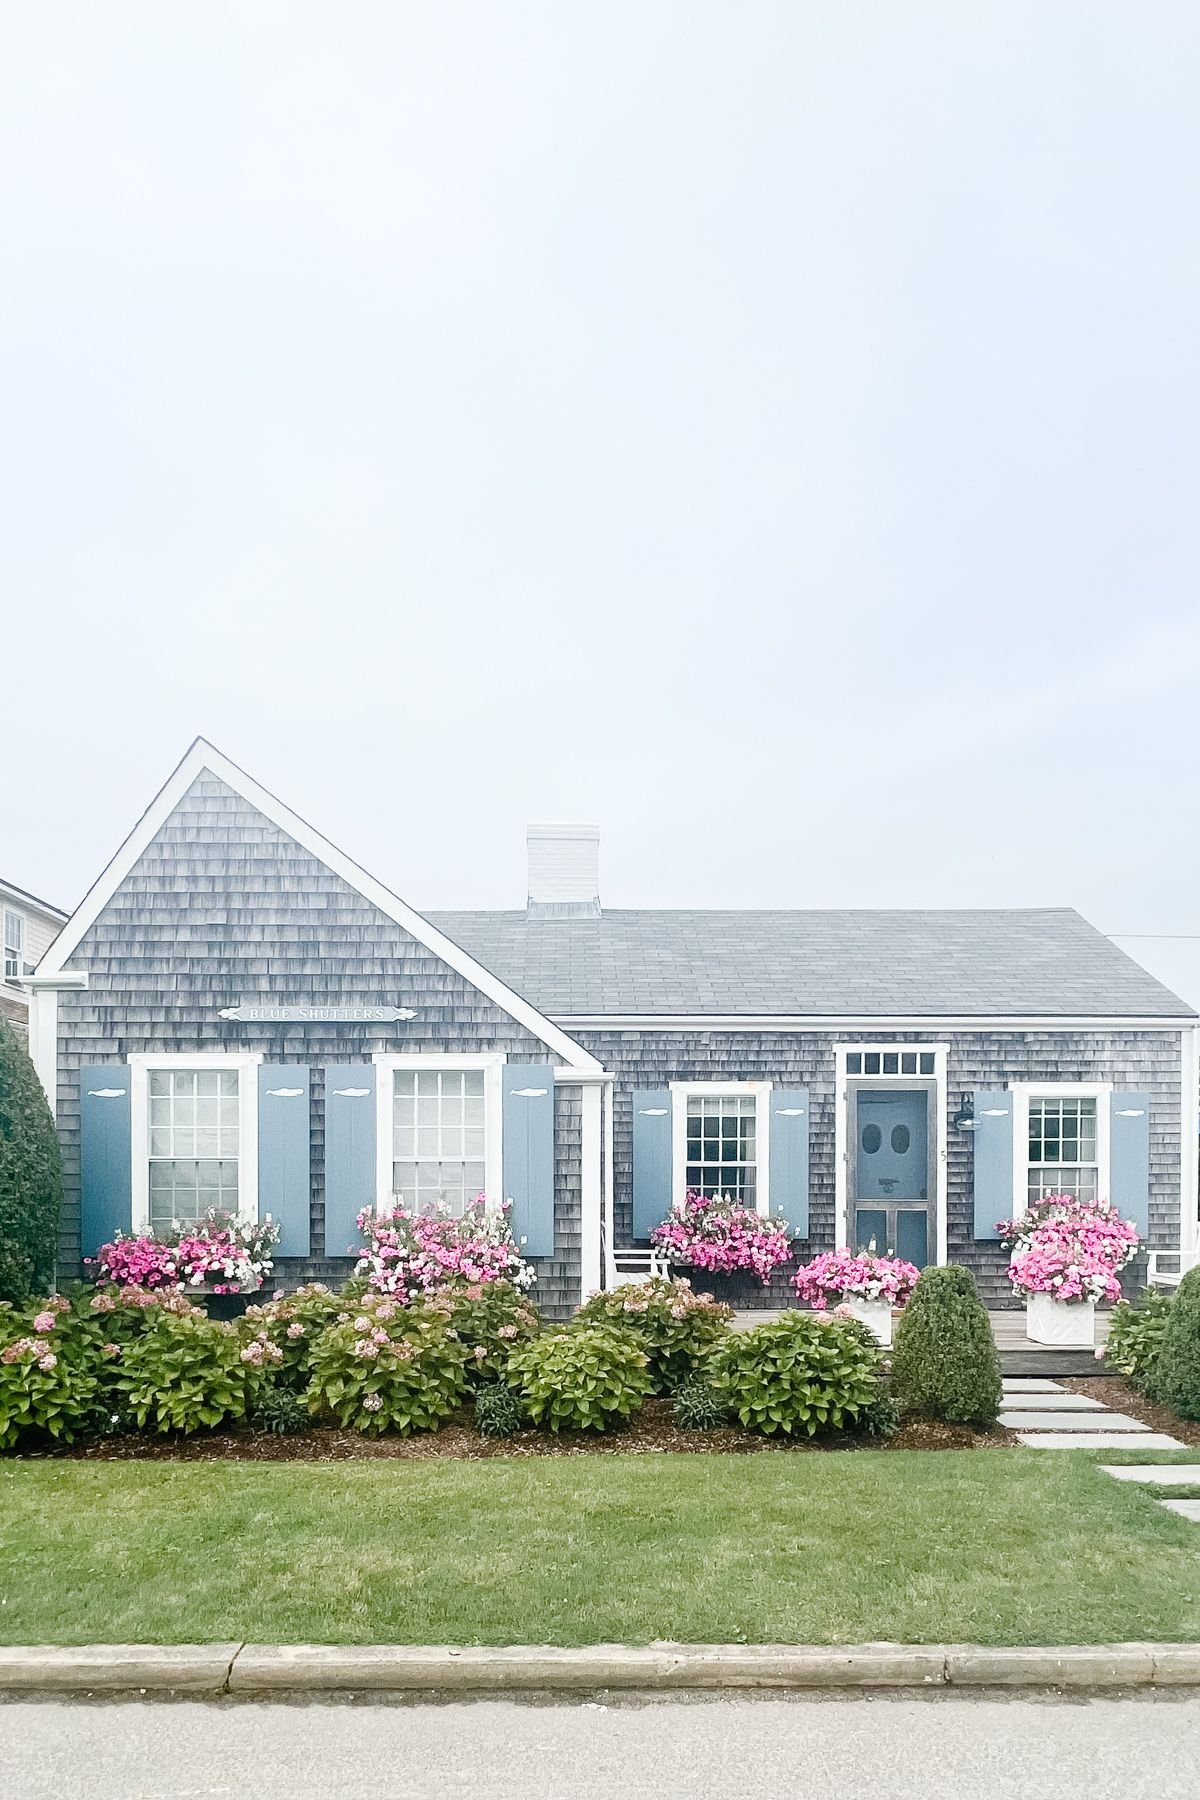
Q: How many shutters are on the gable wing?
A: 4